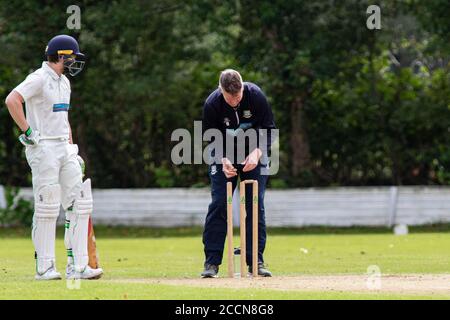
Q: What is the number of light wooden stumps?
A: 3